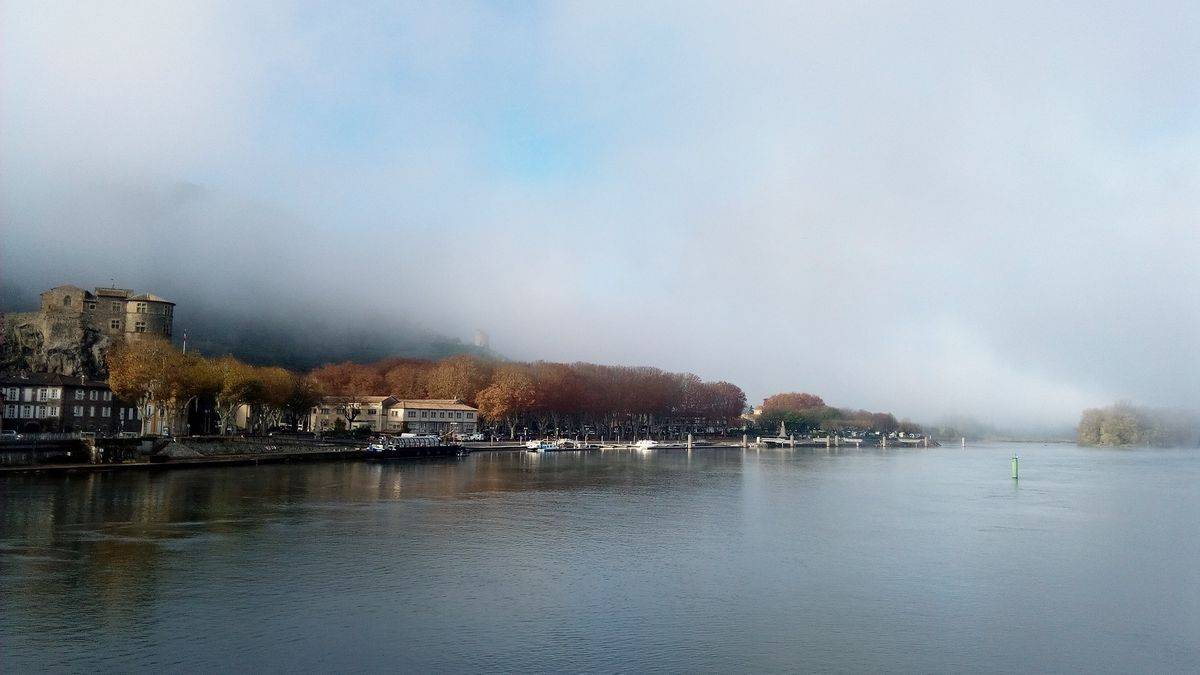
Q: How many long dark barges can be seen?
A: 1